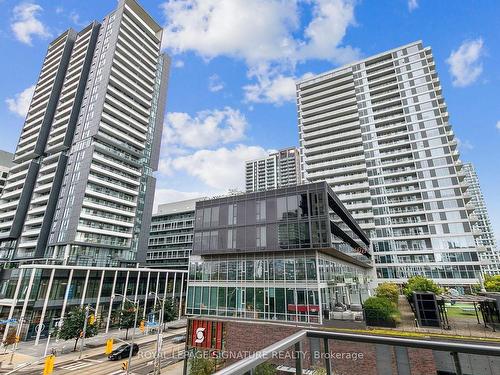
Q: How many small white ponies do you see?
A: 0